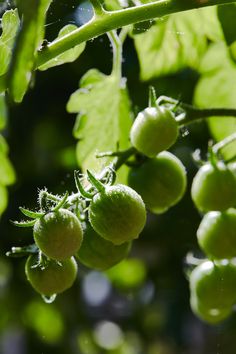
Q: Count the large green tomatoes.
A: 9